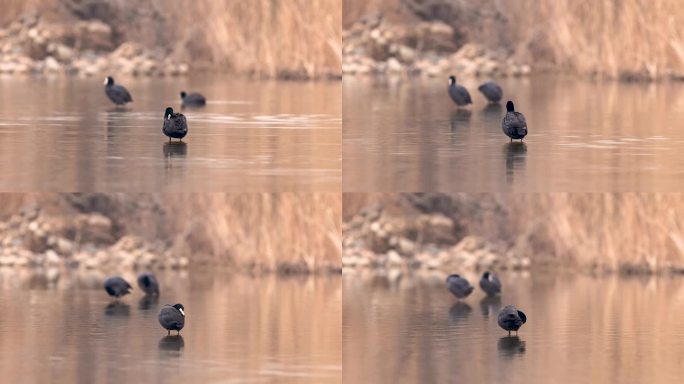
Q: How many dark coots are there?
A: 12